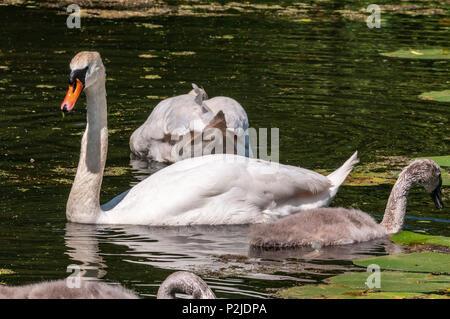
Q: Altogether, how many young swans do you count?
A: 2